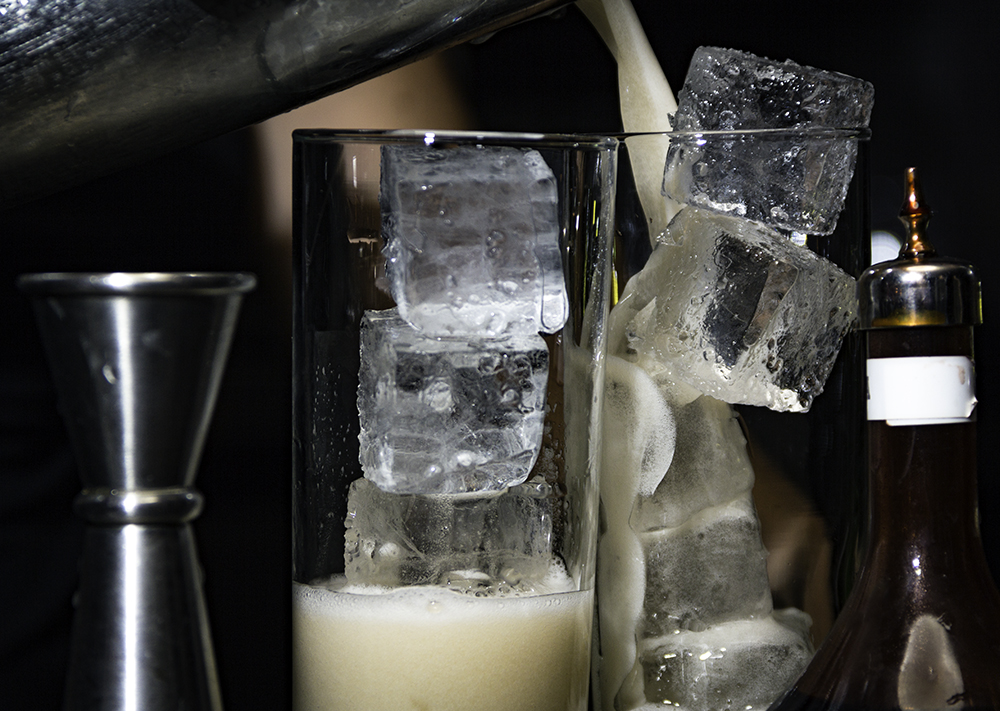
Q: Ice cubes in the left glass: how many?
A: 3